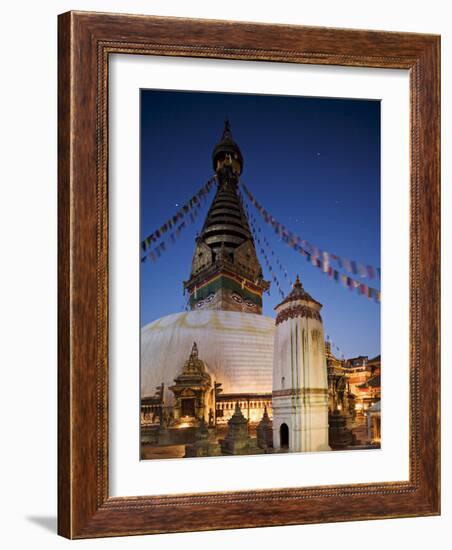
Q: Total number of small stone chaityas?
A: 3